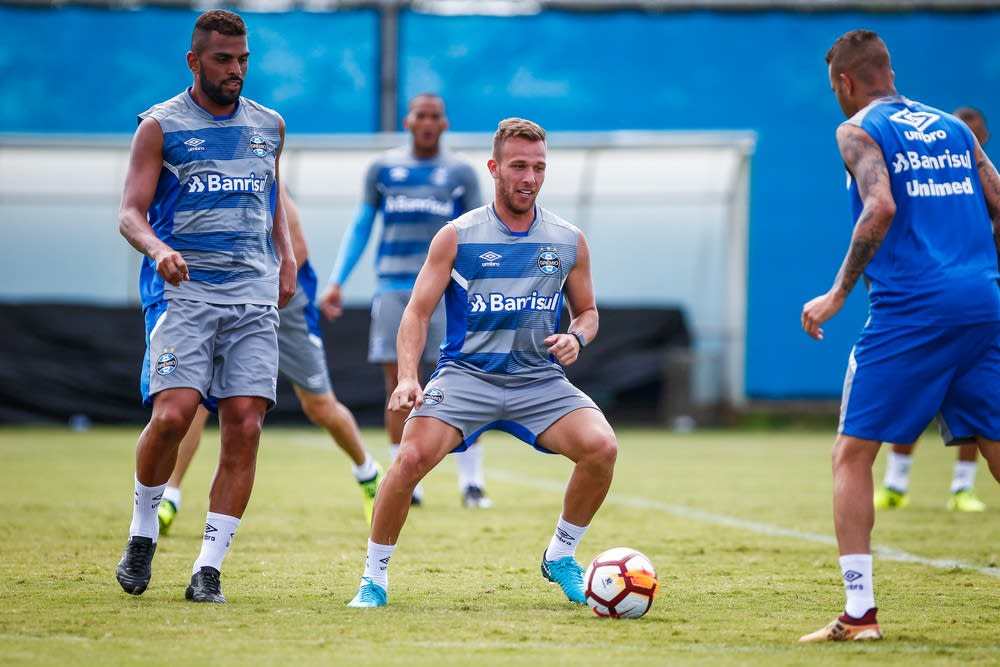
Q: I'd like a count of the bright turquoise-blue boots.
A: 2